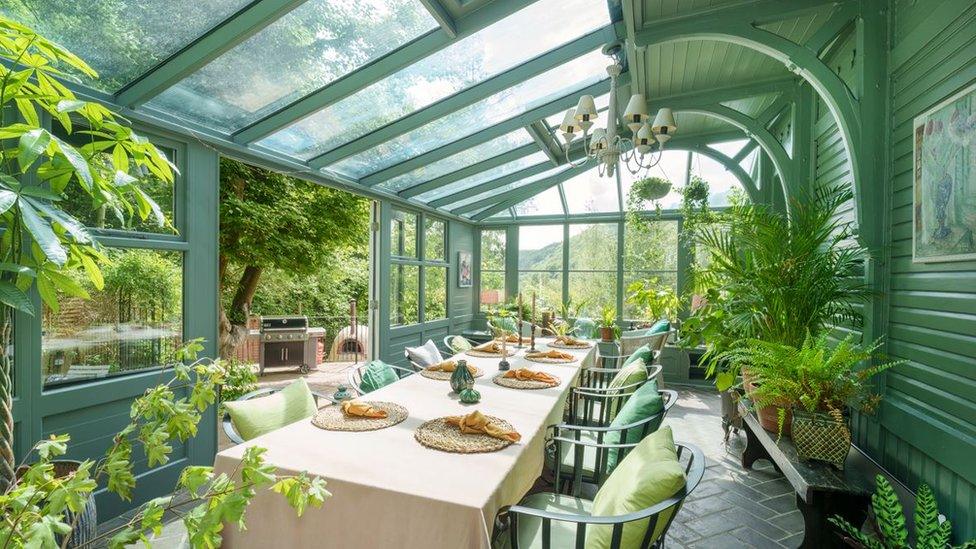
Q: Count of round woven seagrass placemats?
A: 8